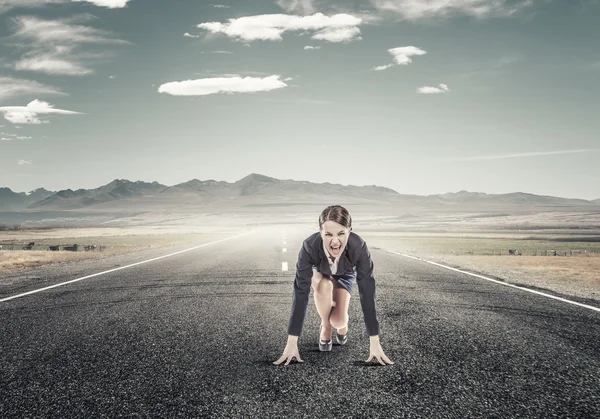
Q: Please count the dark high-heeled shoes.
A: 2